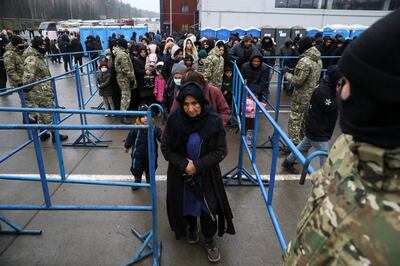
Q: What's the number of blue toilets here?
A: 13